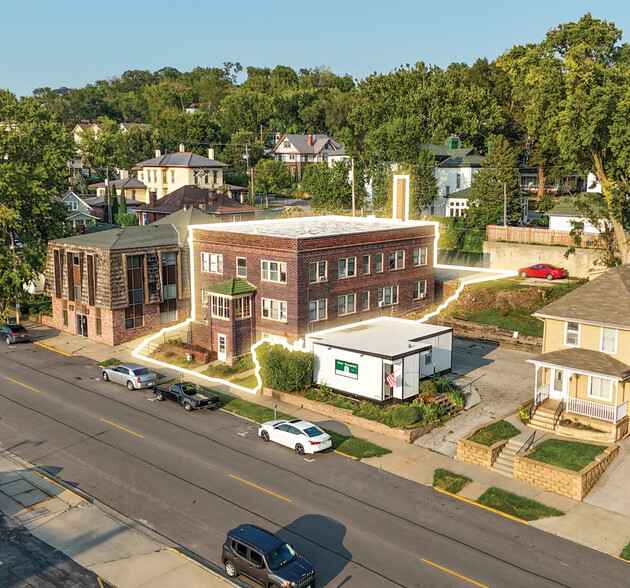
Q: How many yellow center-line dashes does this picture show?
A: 4